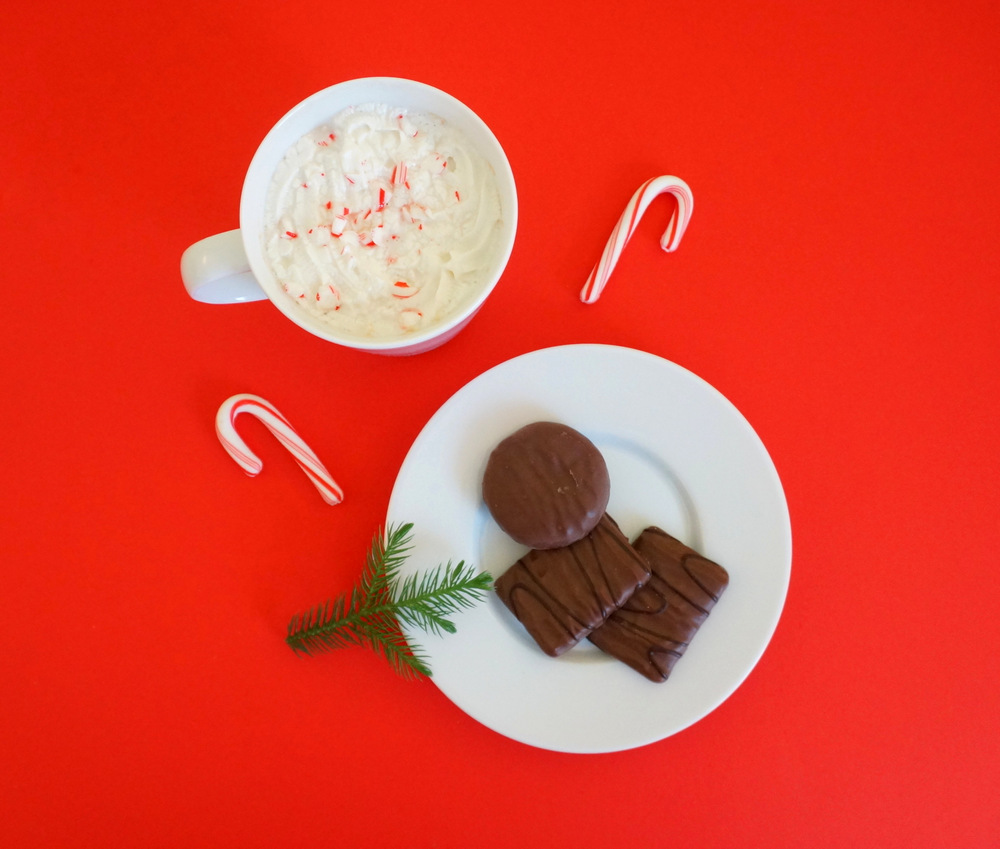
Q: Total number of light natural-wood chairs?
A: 0